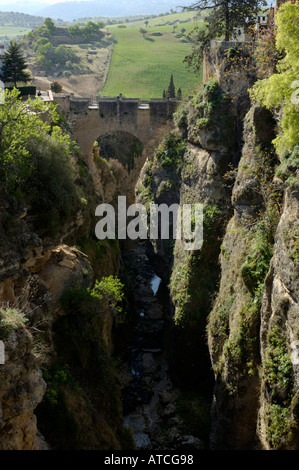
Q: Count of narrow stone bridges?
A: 1